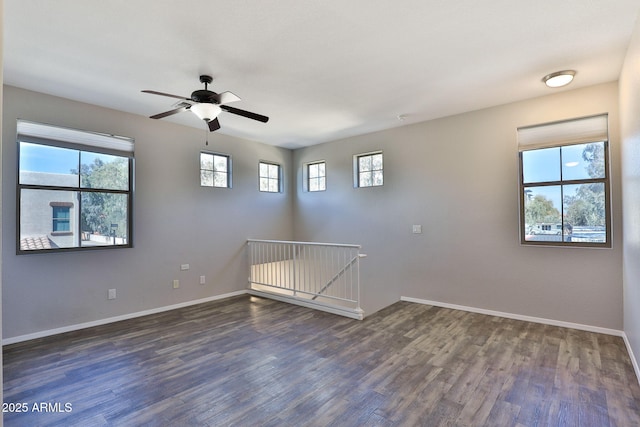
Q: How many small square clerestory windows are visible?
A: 4